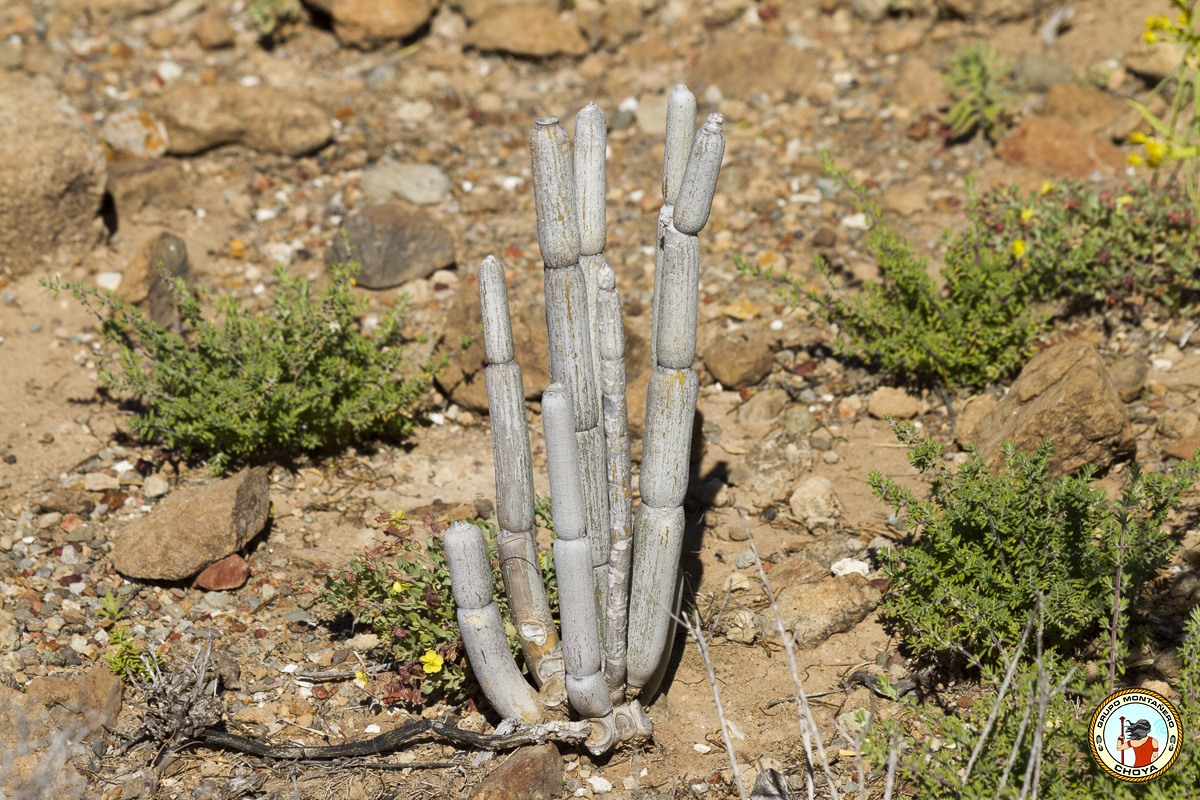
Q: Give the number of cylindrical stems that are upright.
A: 8